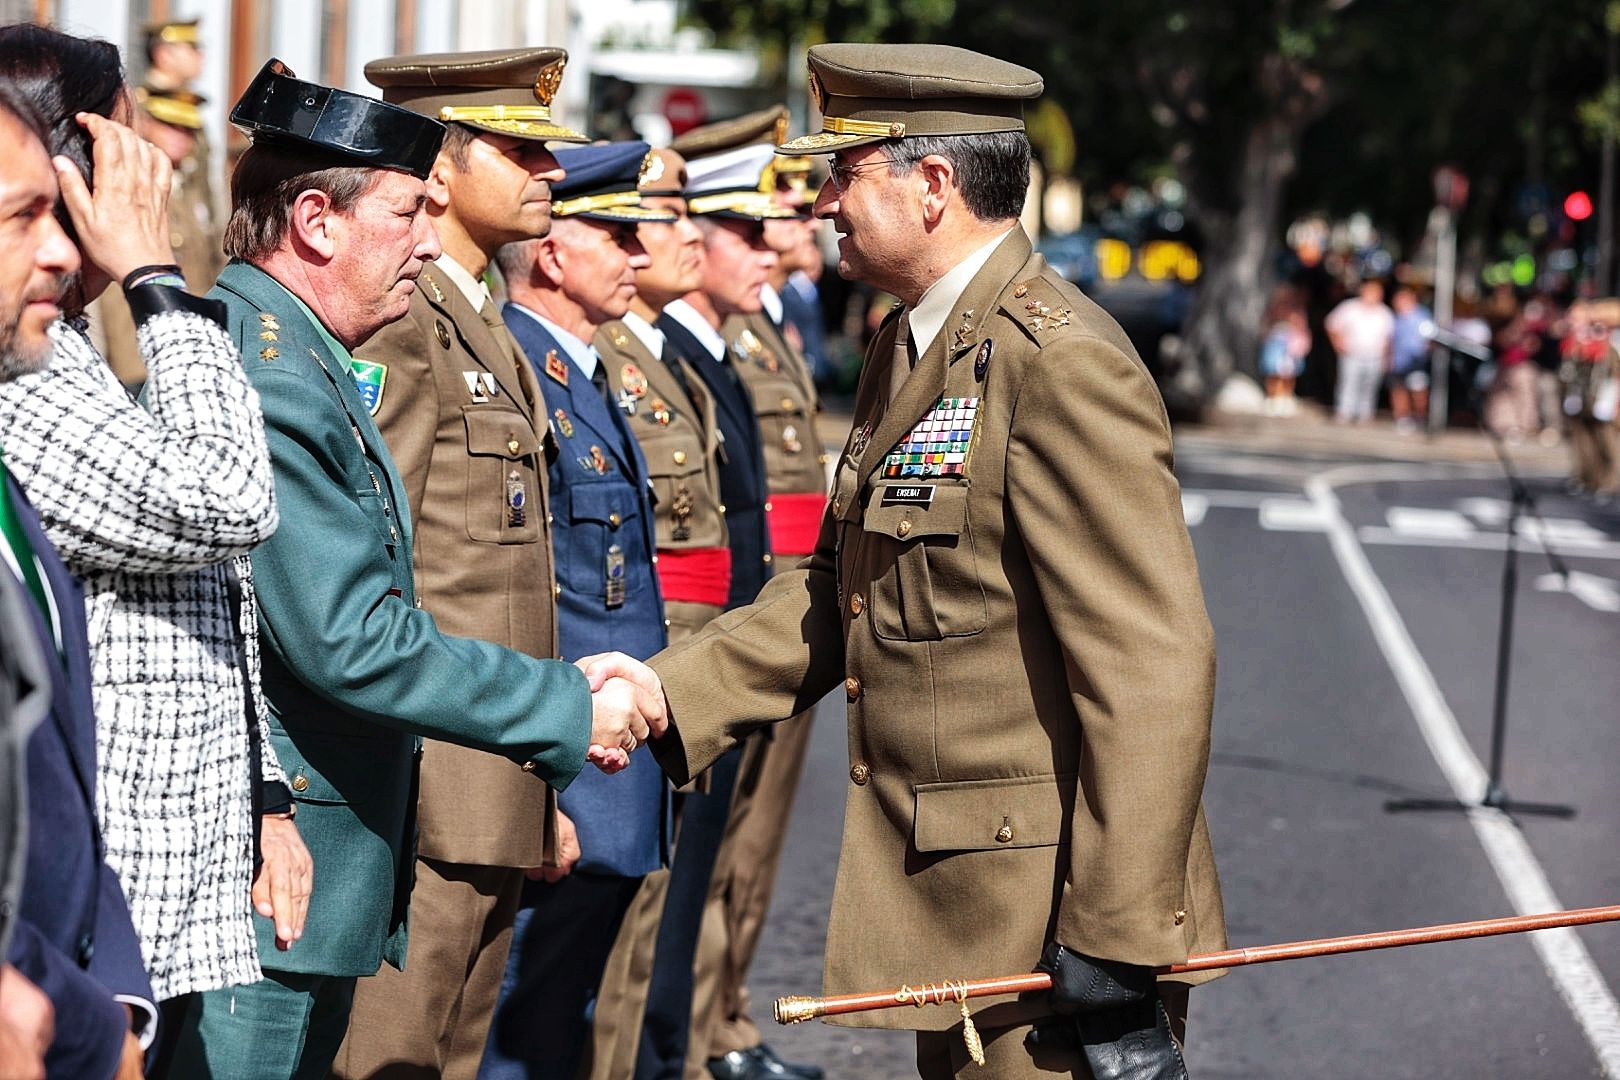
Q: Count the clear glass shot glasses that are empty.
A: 0